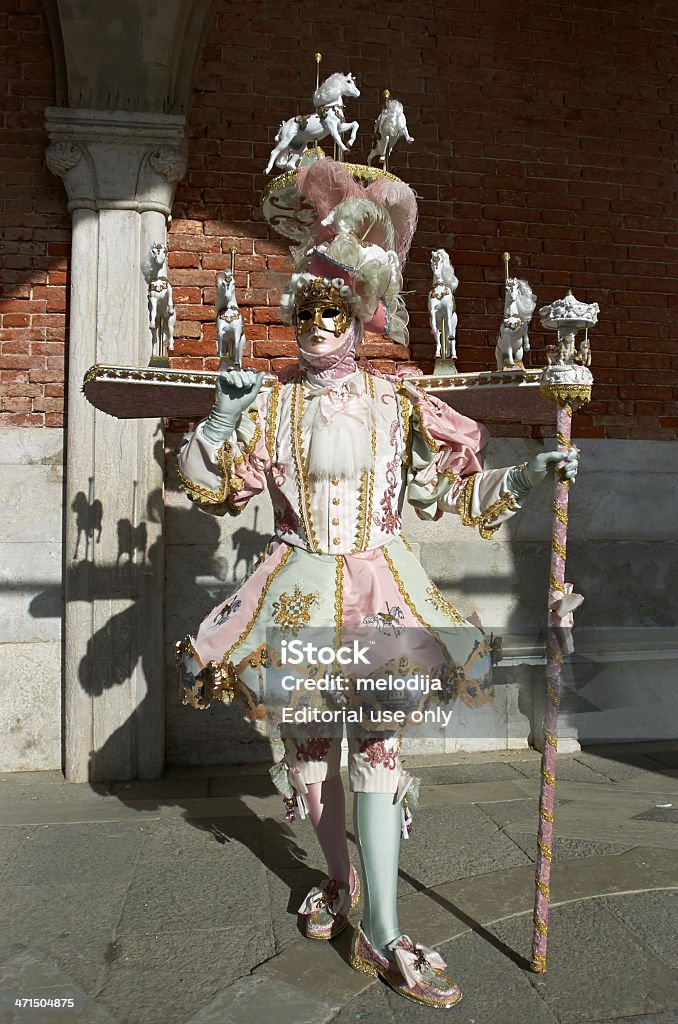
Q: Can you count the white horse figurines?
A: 6